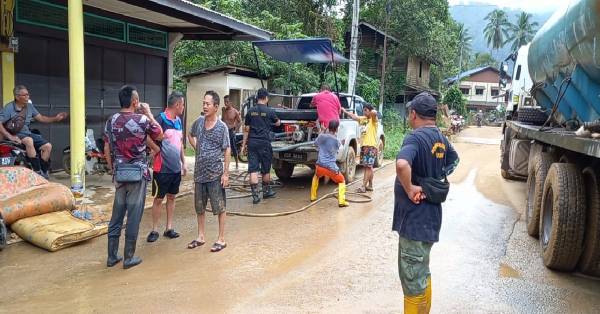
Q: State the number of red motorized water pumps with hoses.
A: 1